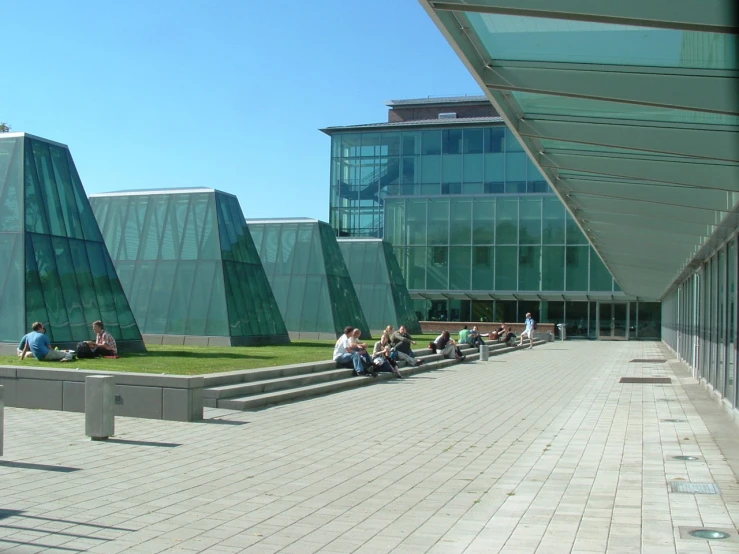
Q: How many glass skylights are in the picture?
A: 4